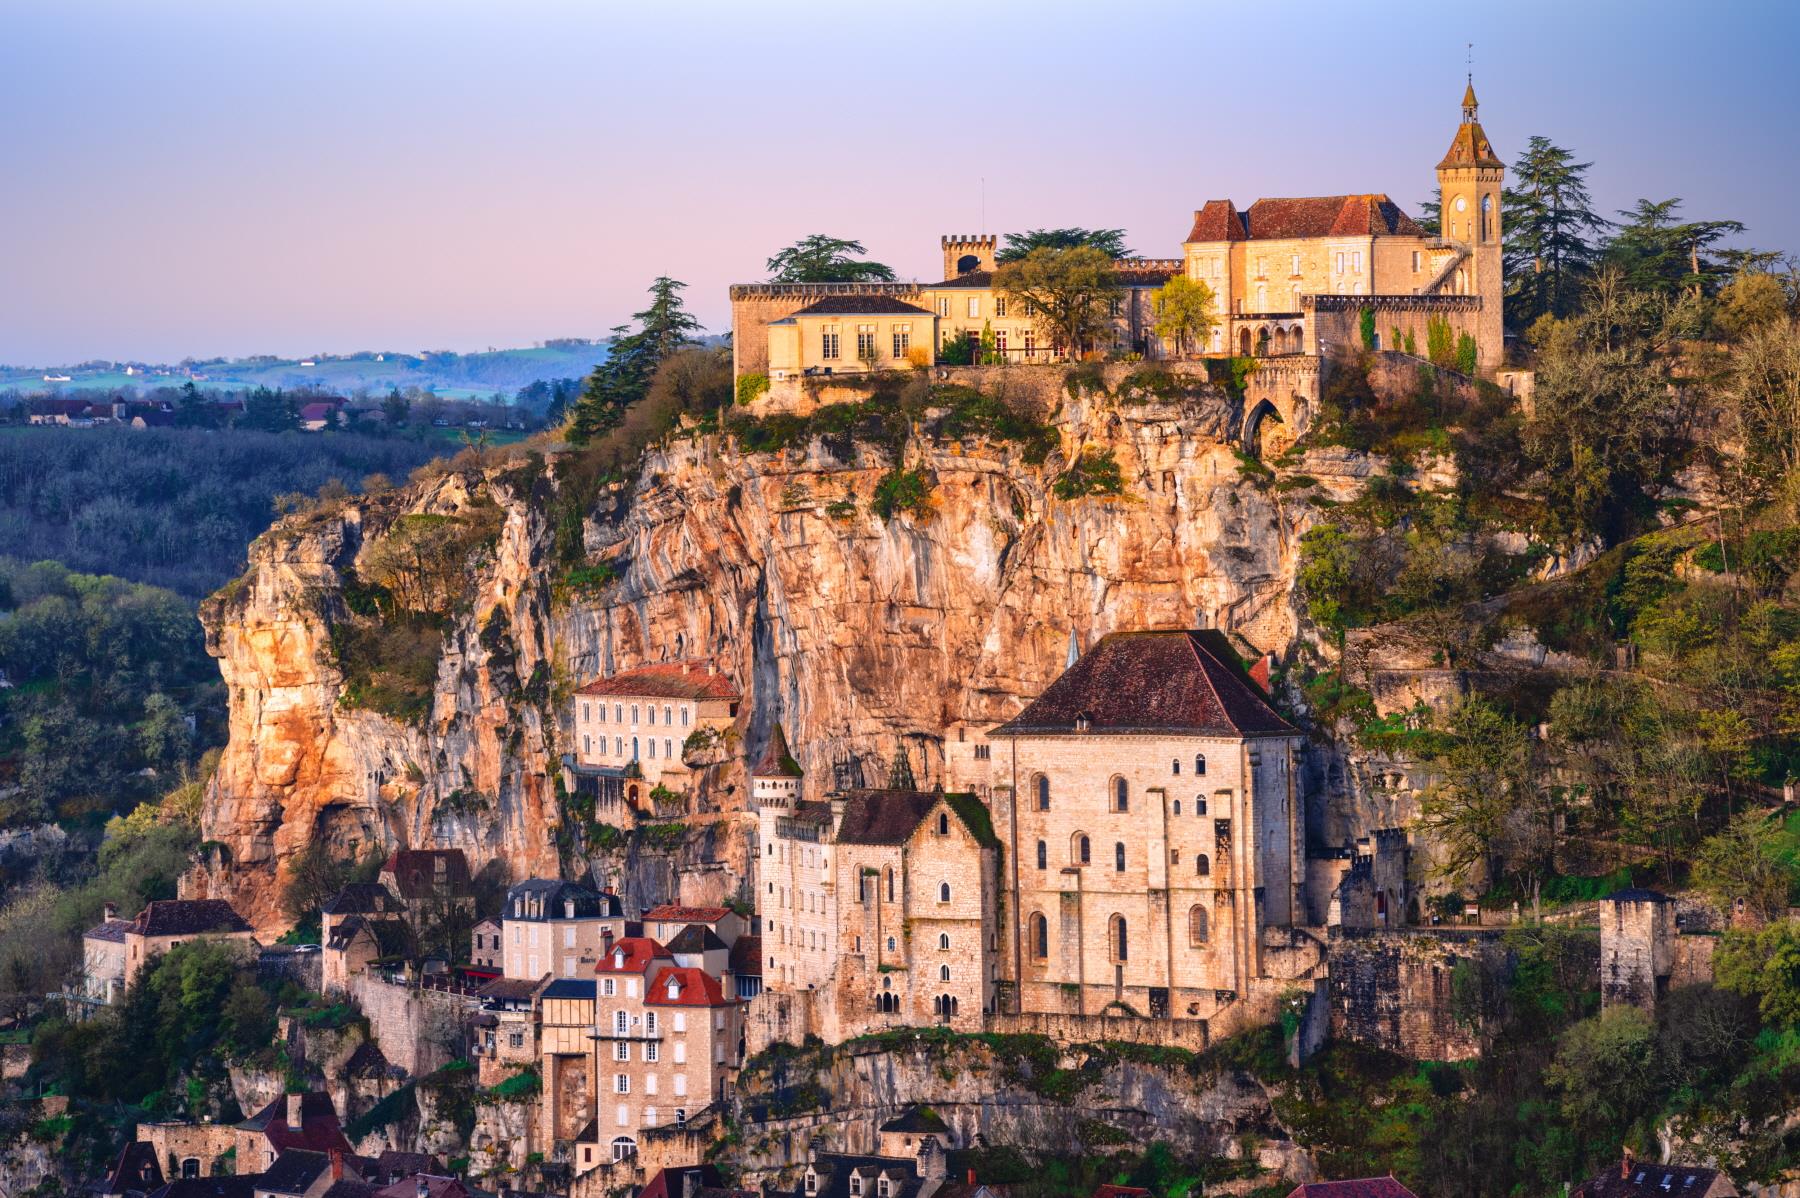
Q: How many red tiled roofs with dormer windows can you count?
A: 2